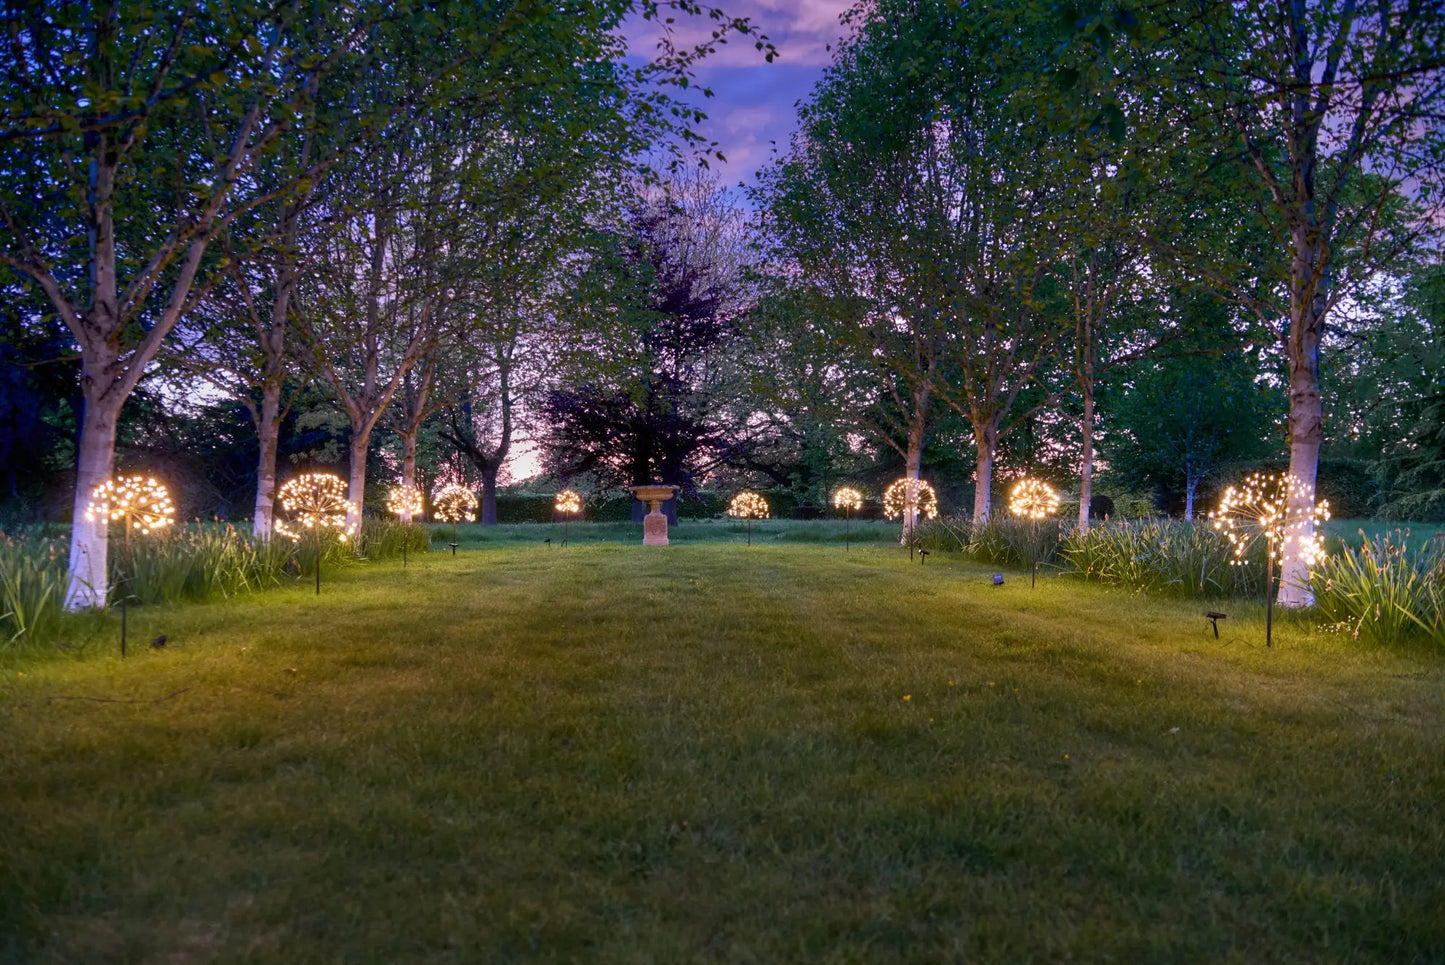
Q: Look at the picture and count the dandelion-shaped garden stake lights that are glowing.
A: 10